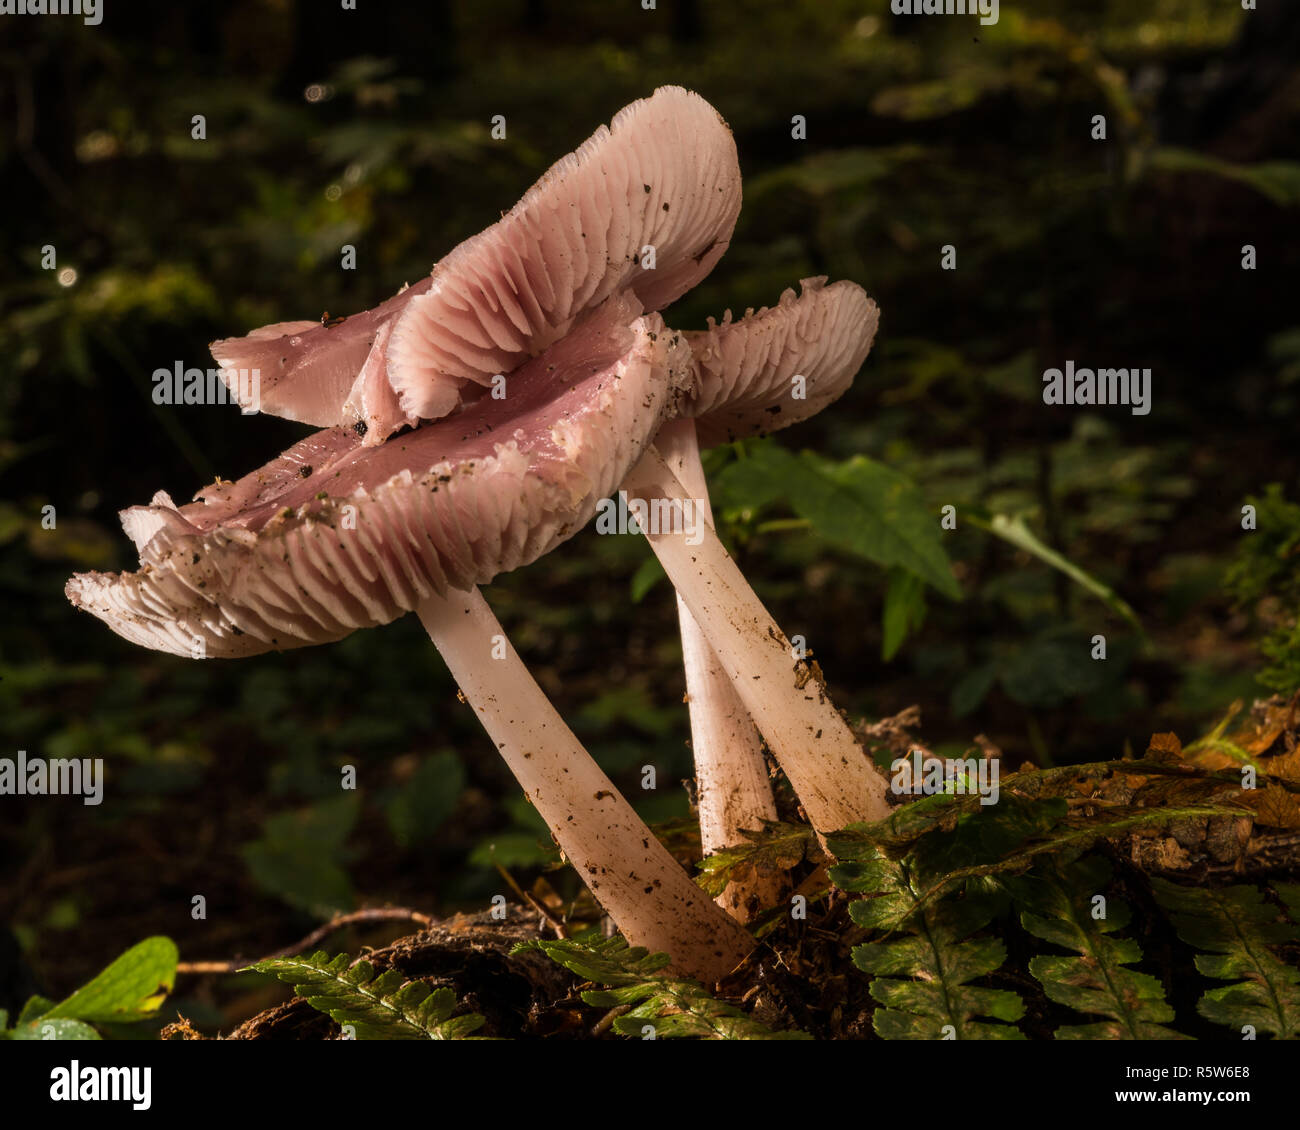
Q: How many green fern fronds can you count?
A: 5